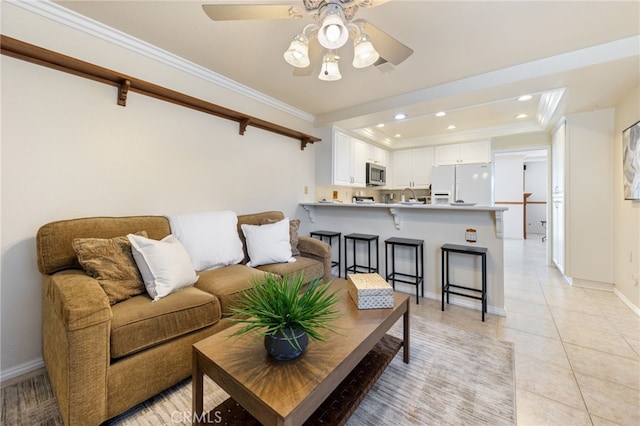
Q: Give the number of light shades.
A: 4